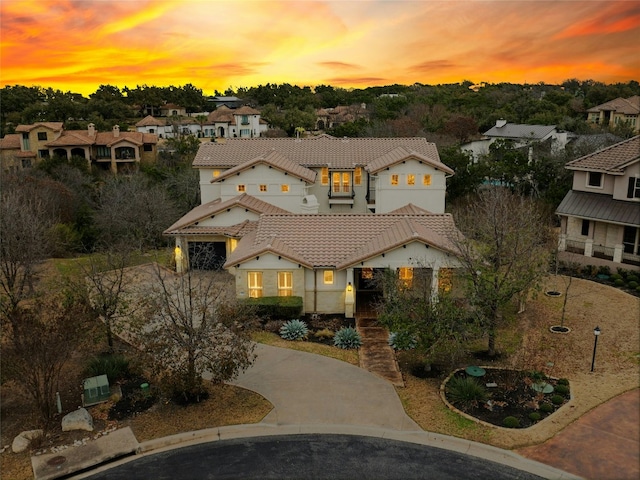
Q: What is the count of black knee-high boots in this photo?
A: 0